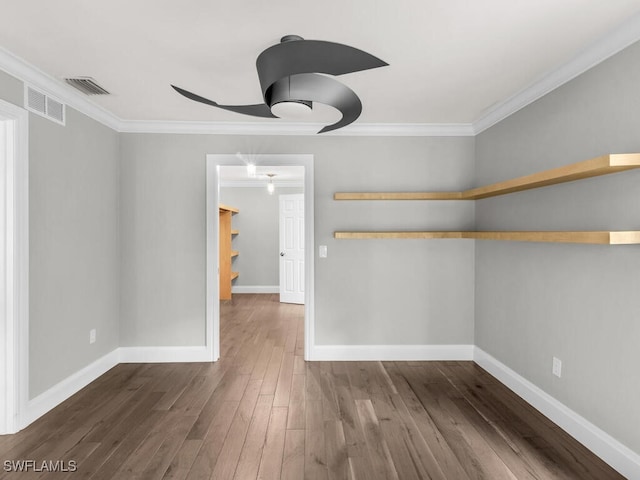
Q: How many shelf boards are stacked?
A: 2